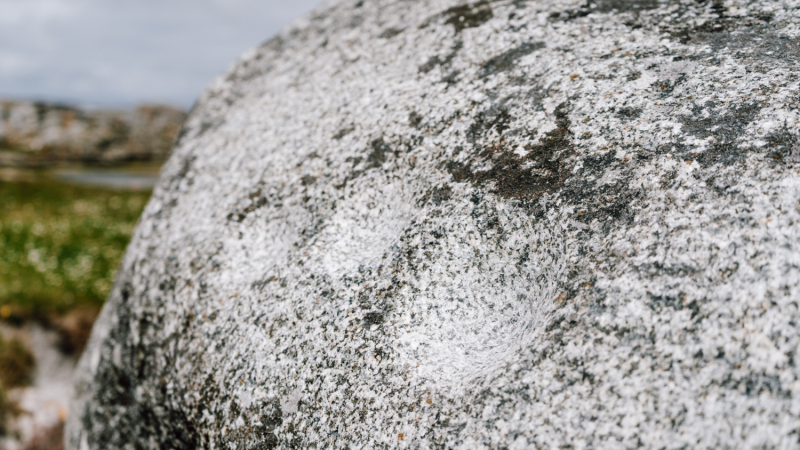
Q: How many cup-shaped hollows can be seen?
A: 3